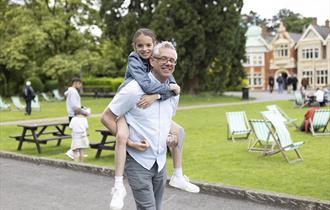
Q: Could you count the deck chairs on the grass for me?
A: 11